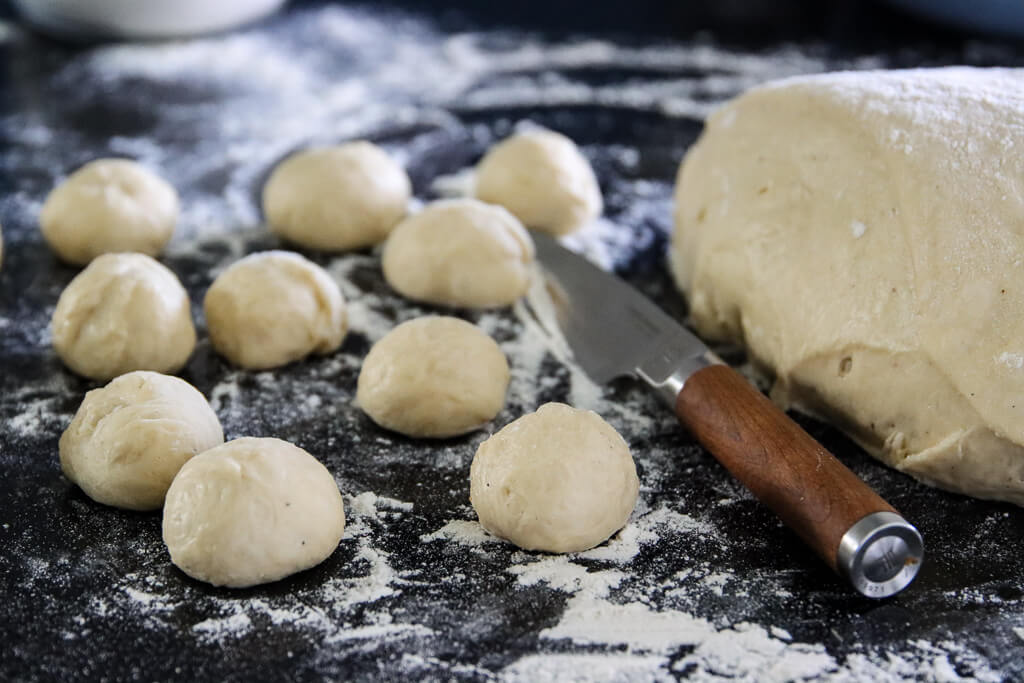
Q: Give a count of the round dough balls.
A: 10